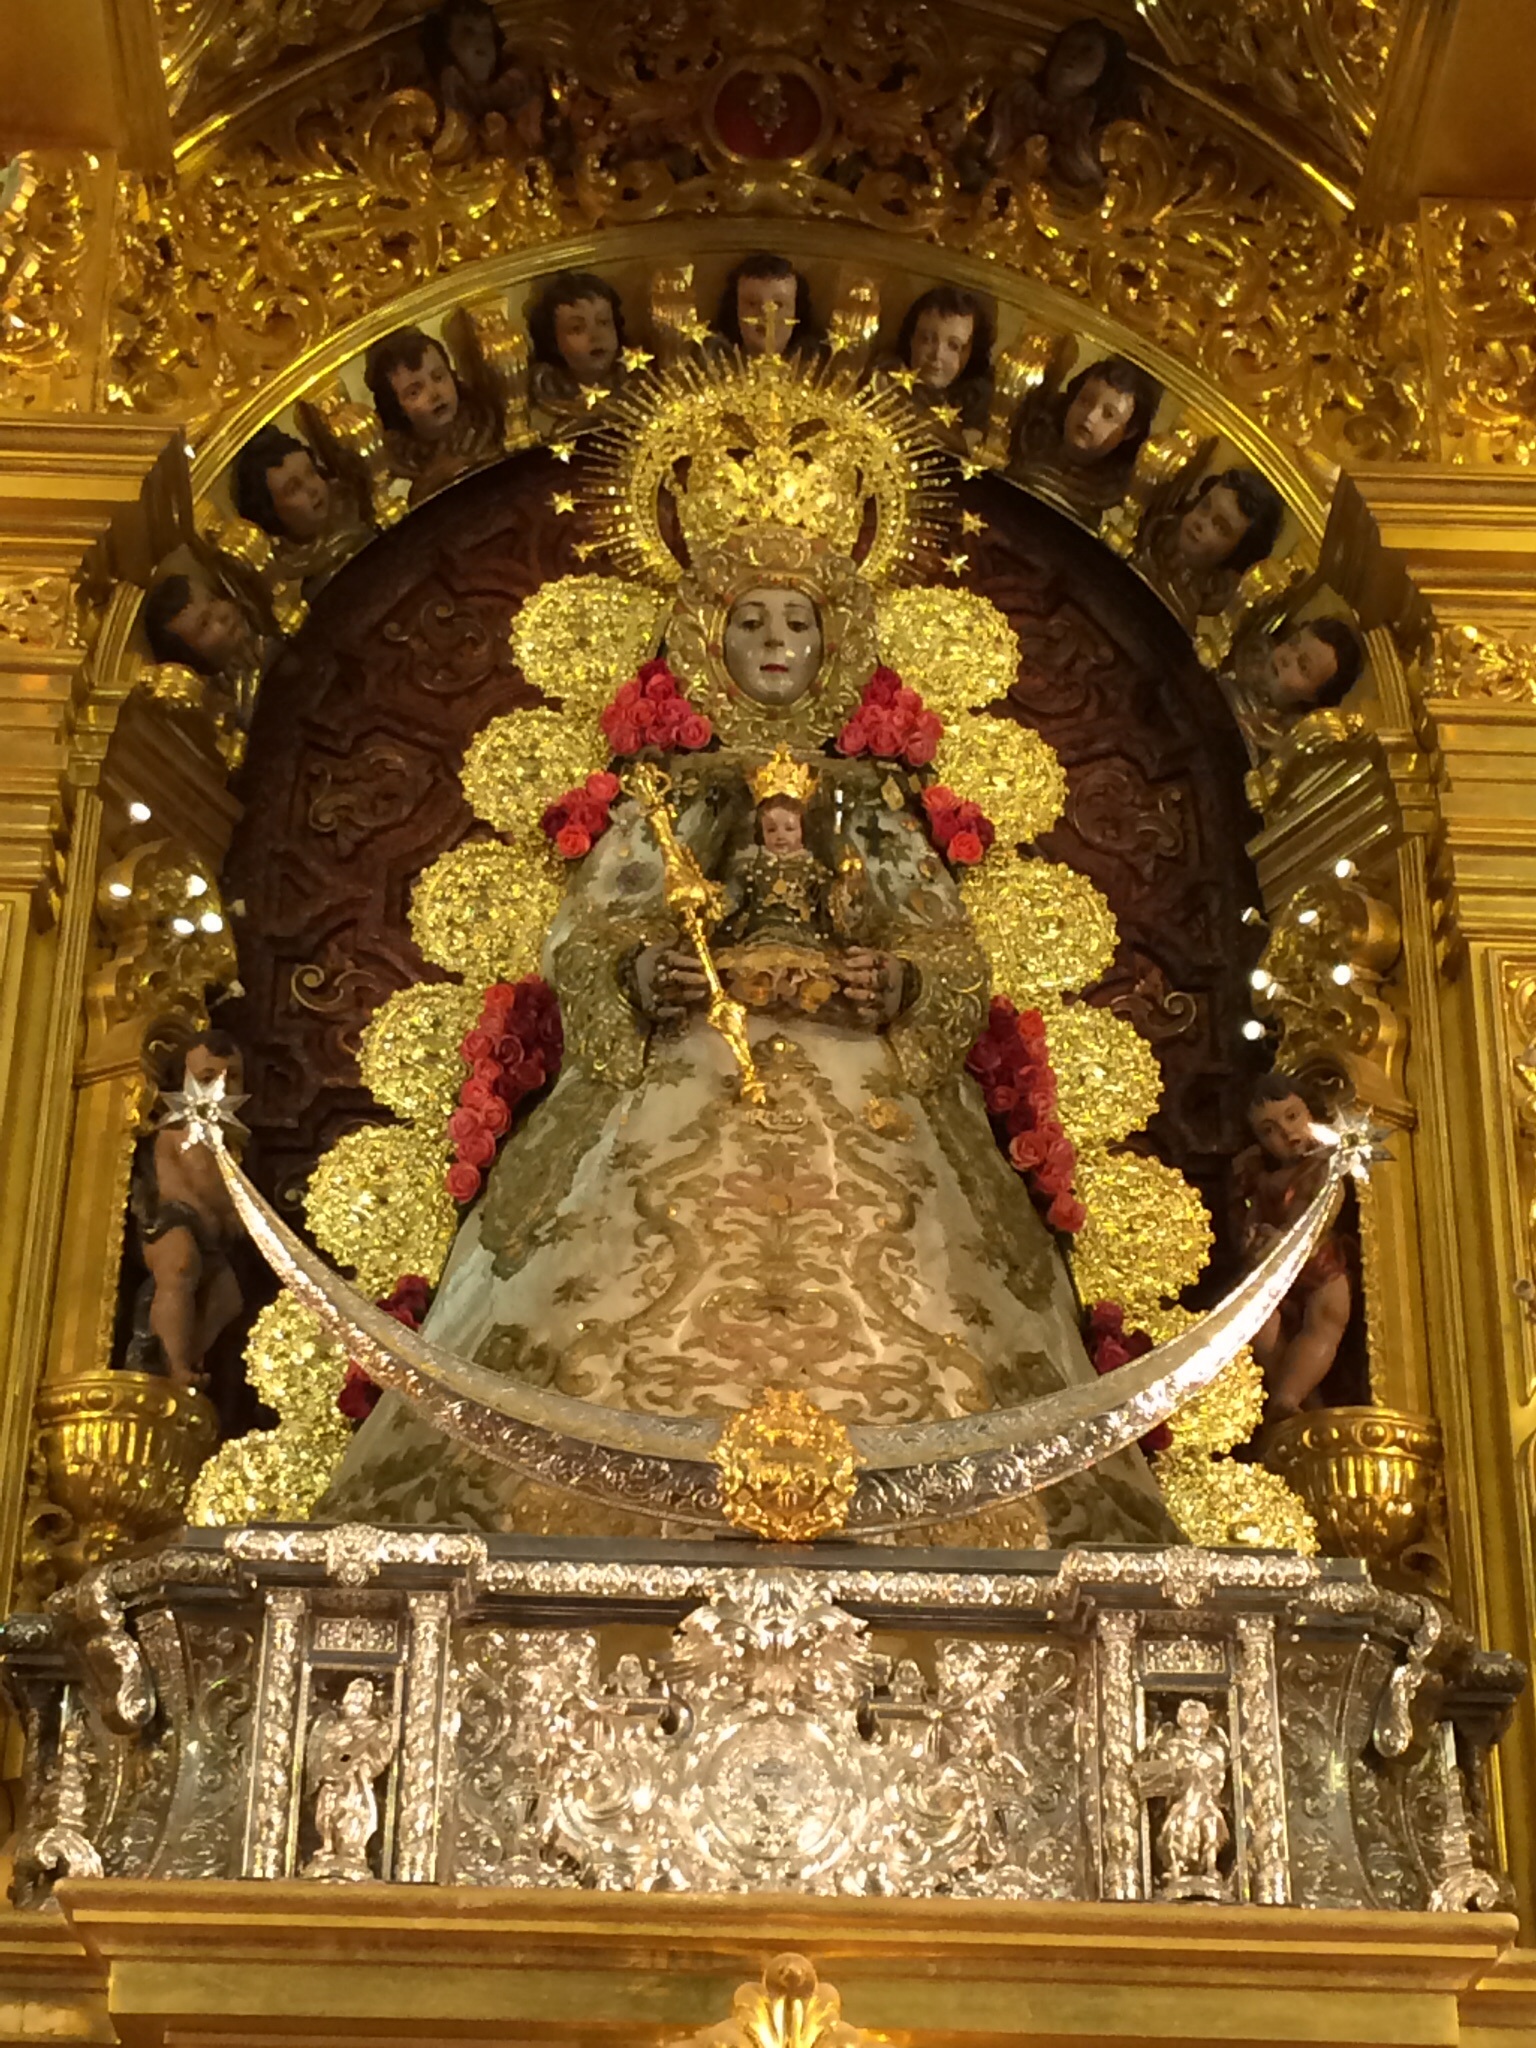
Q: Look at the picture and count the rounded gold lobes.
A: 14